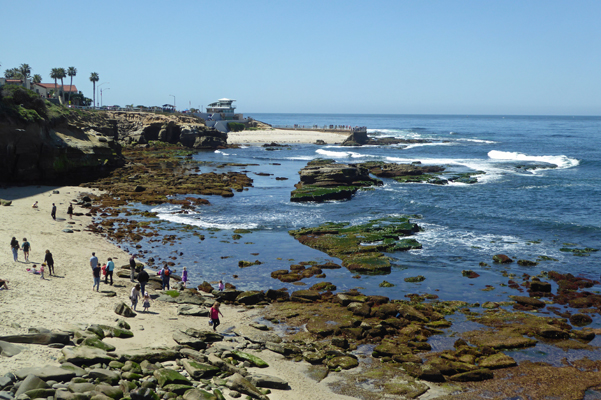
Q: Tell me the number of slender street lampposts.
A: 3